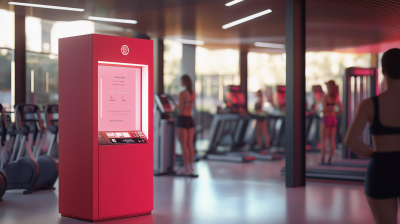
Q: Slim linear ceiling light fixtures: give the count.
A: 6